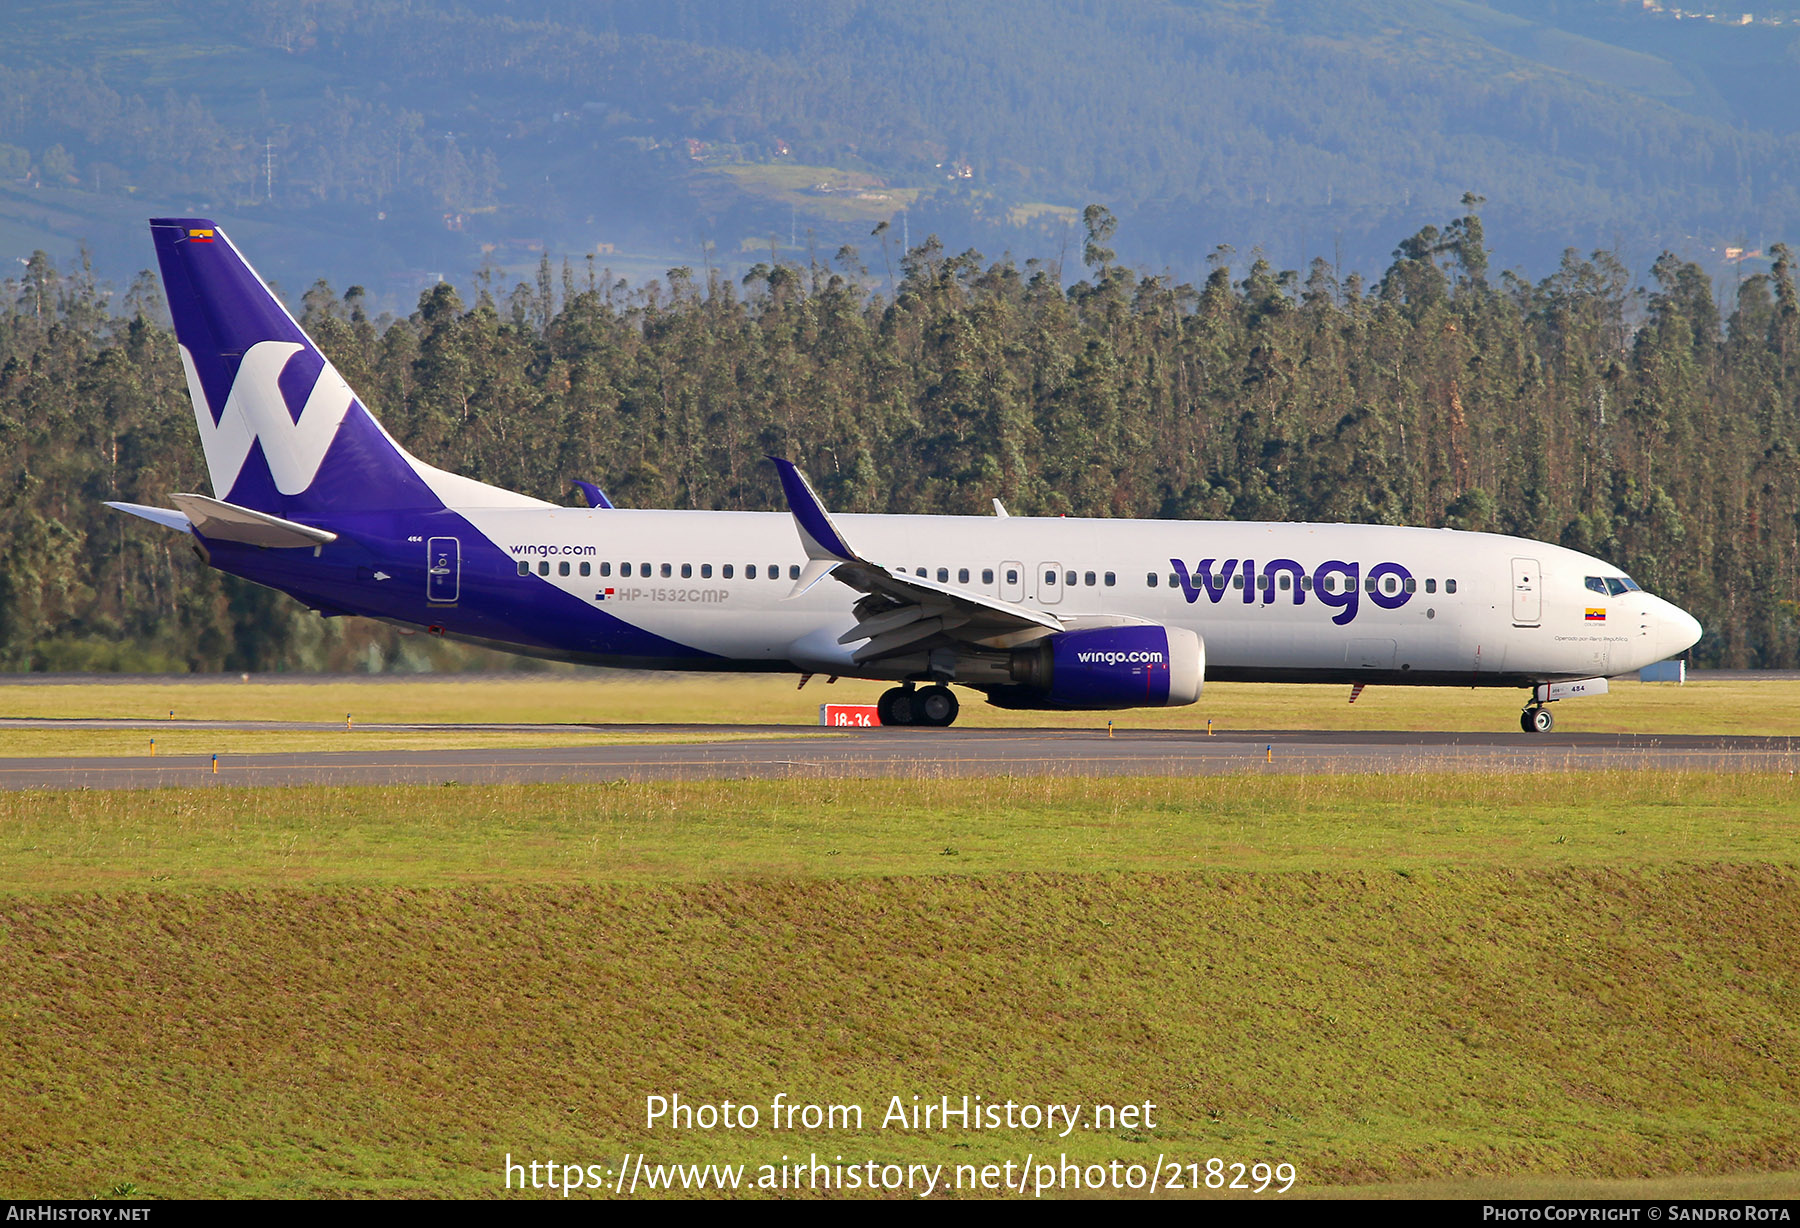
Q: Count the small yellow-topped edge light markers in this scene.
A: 7